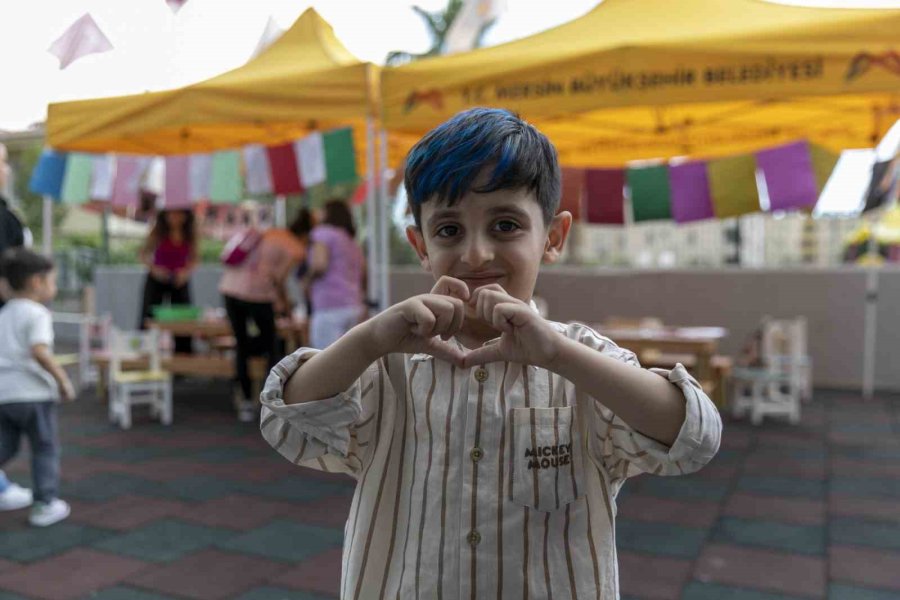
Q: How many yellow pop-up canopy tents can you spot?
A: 2